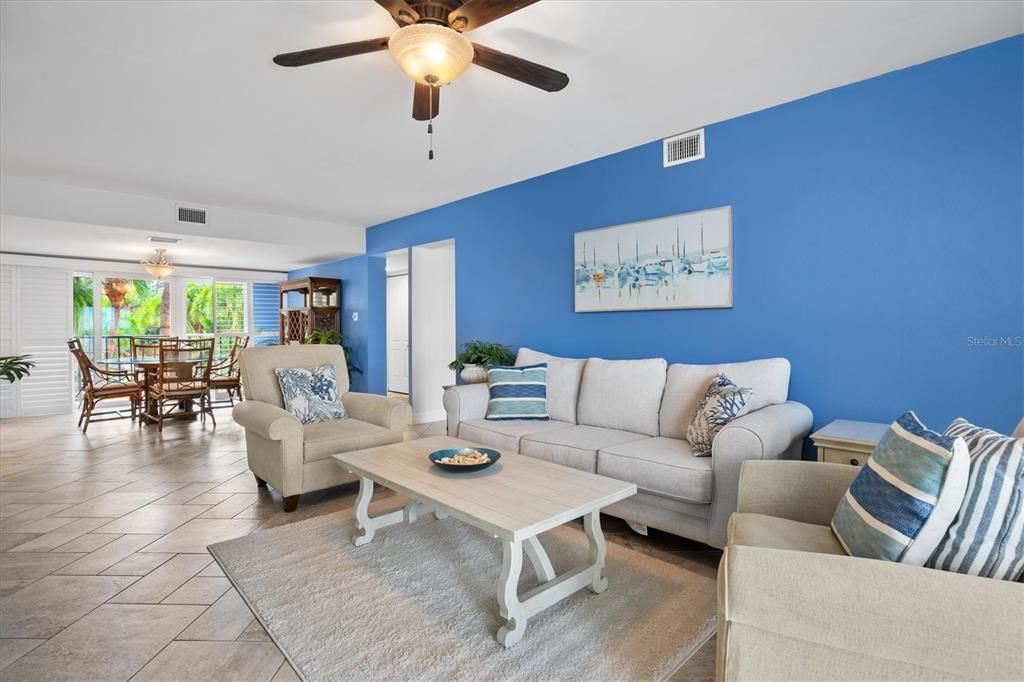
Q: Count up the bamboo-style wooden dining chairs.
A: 4